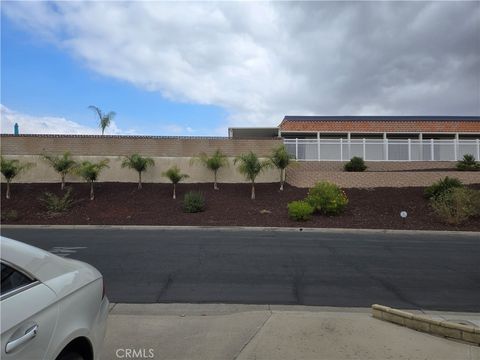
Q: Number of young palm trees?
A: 8